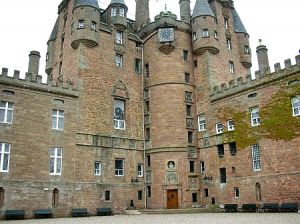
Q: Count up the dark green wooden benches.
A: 8